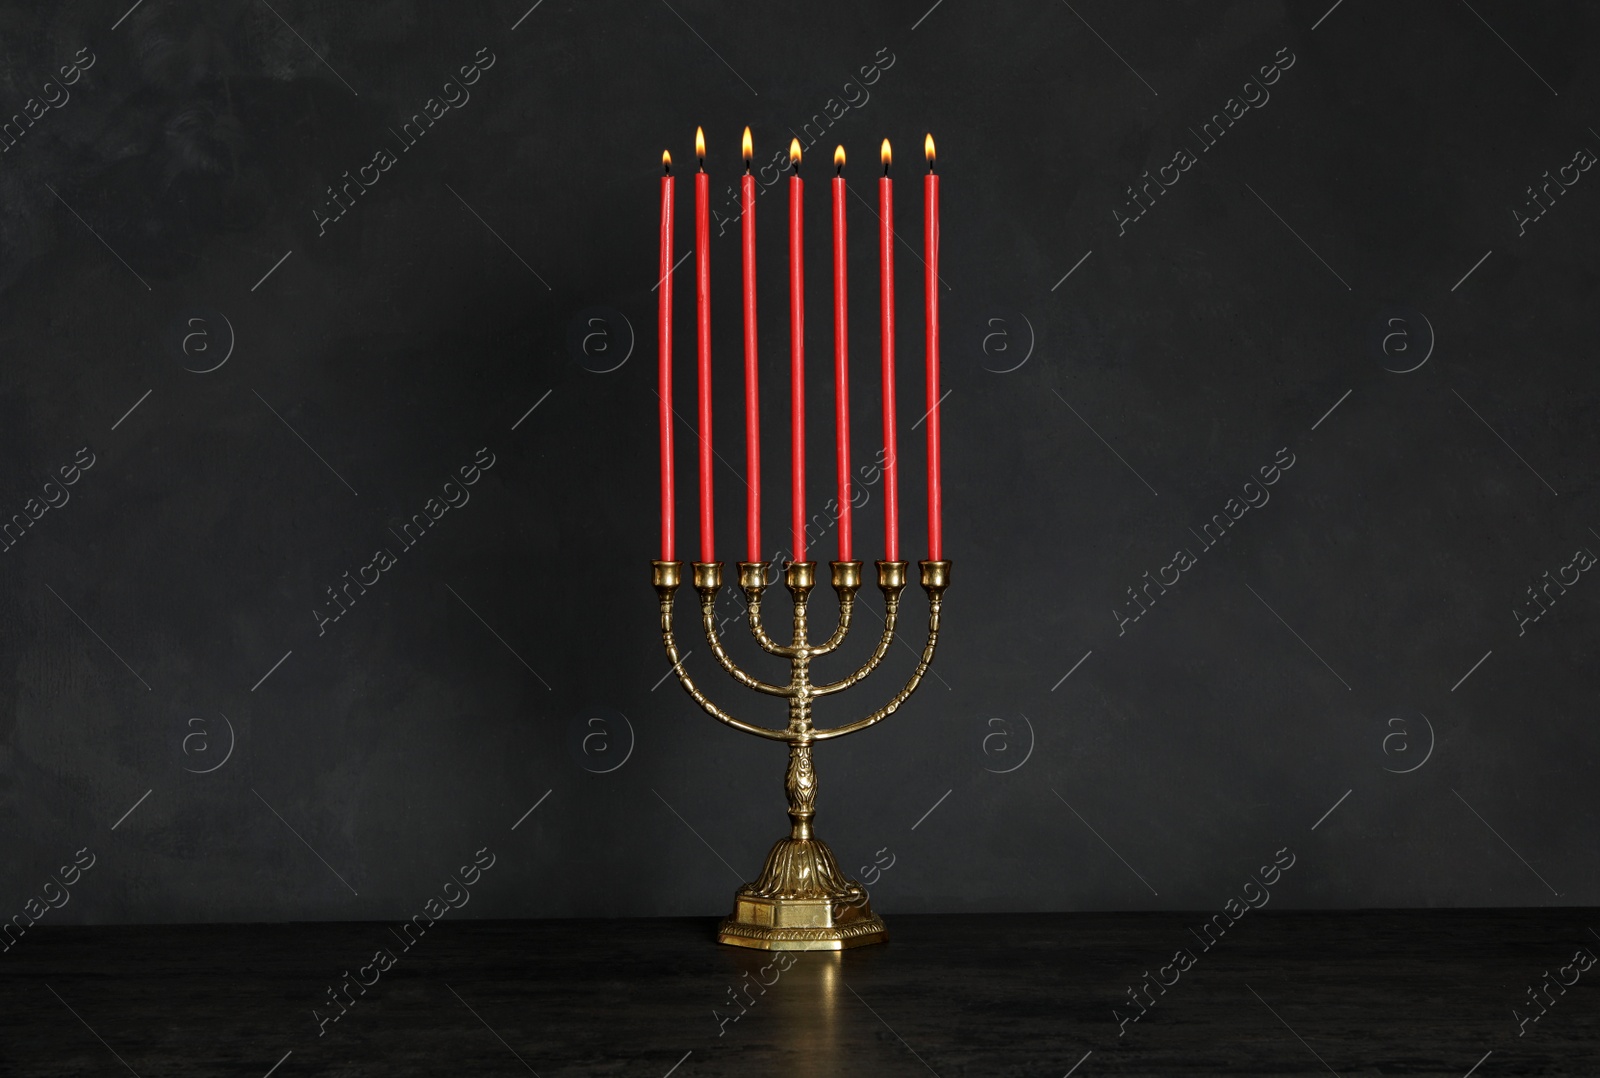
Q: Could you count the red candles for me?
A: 7